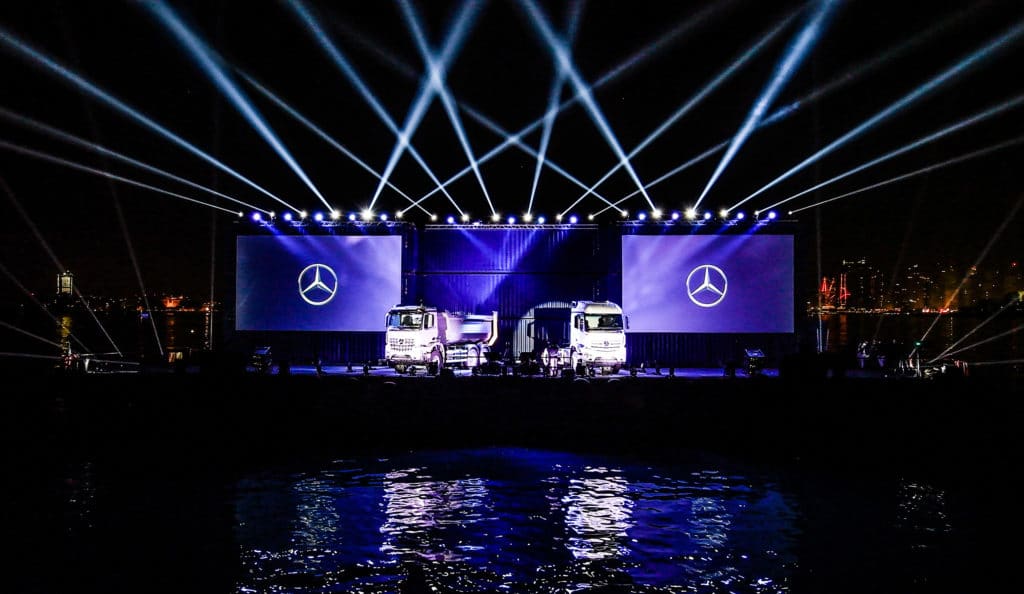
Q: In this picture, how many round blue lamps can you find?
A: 14